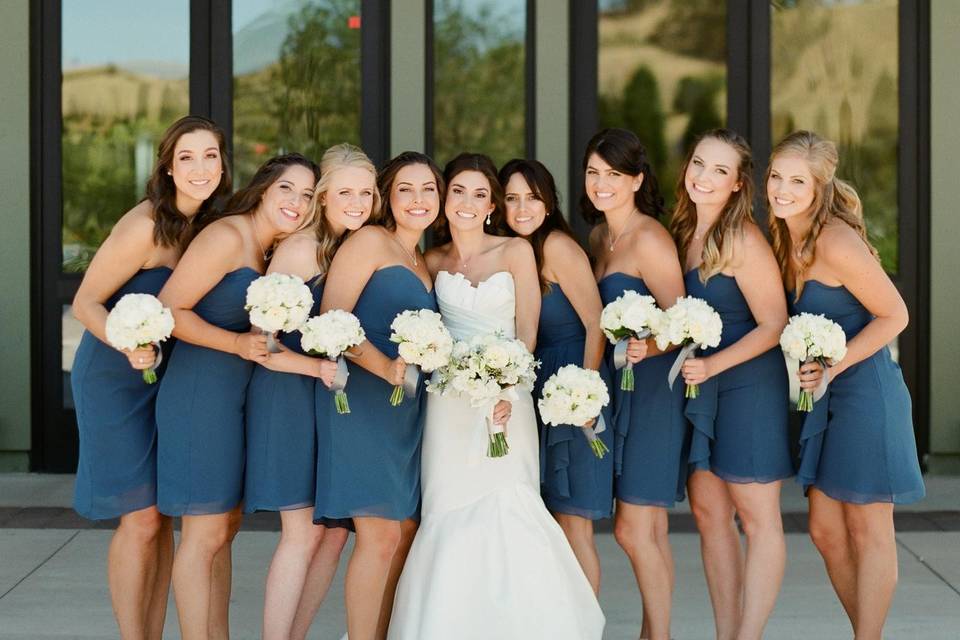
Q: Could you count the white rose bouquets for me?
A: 9